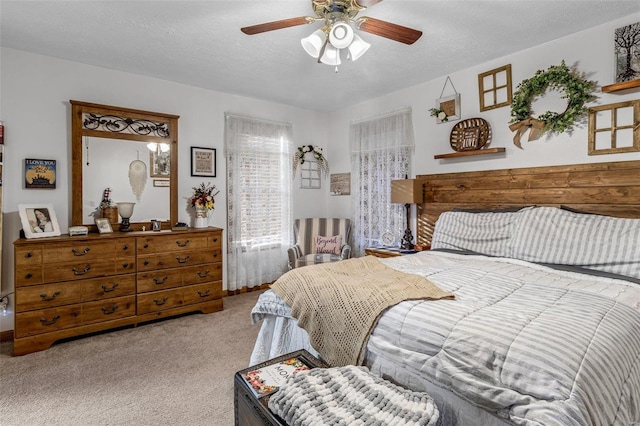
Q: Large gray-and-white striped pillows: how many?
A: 2